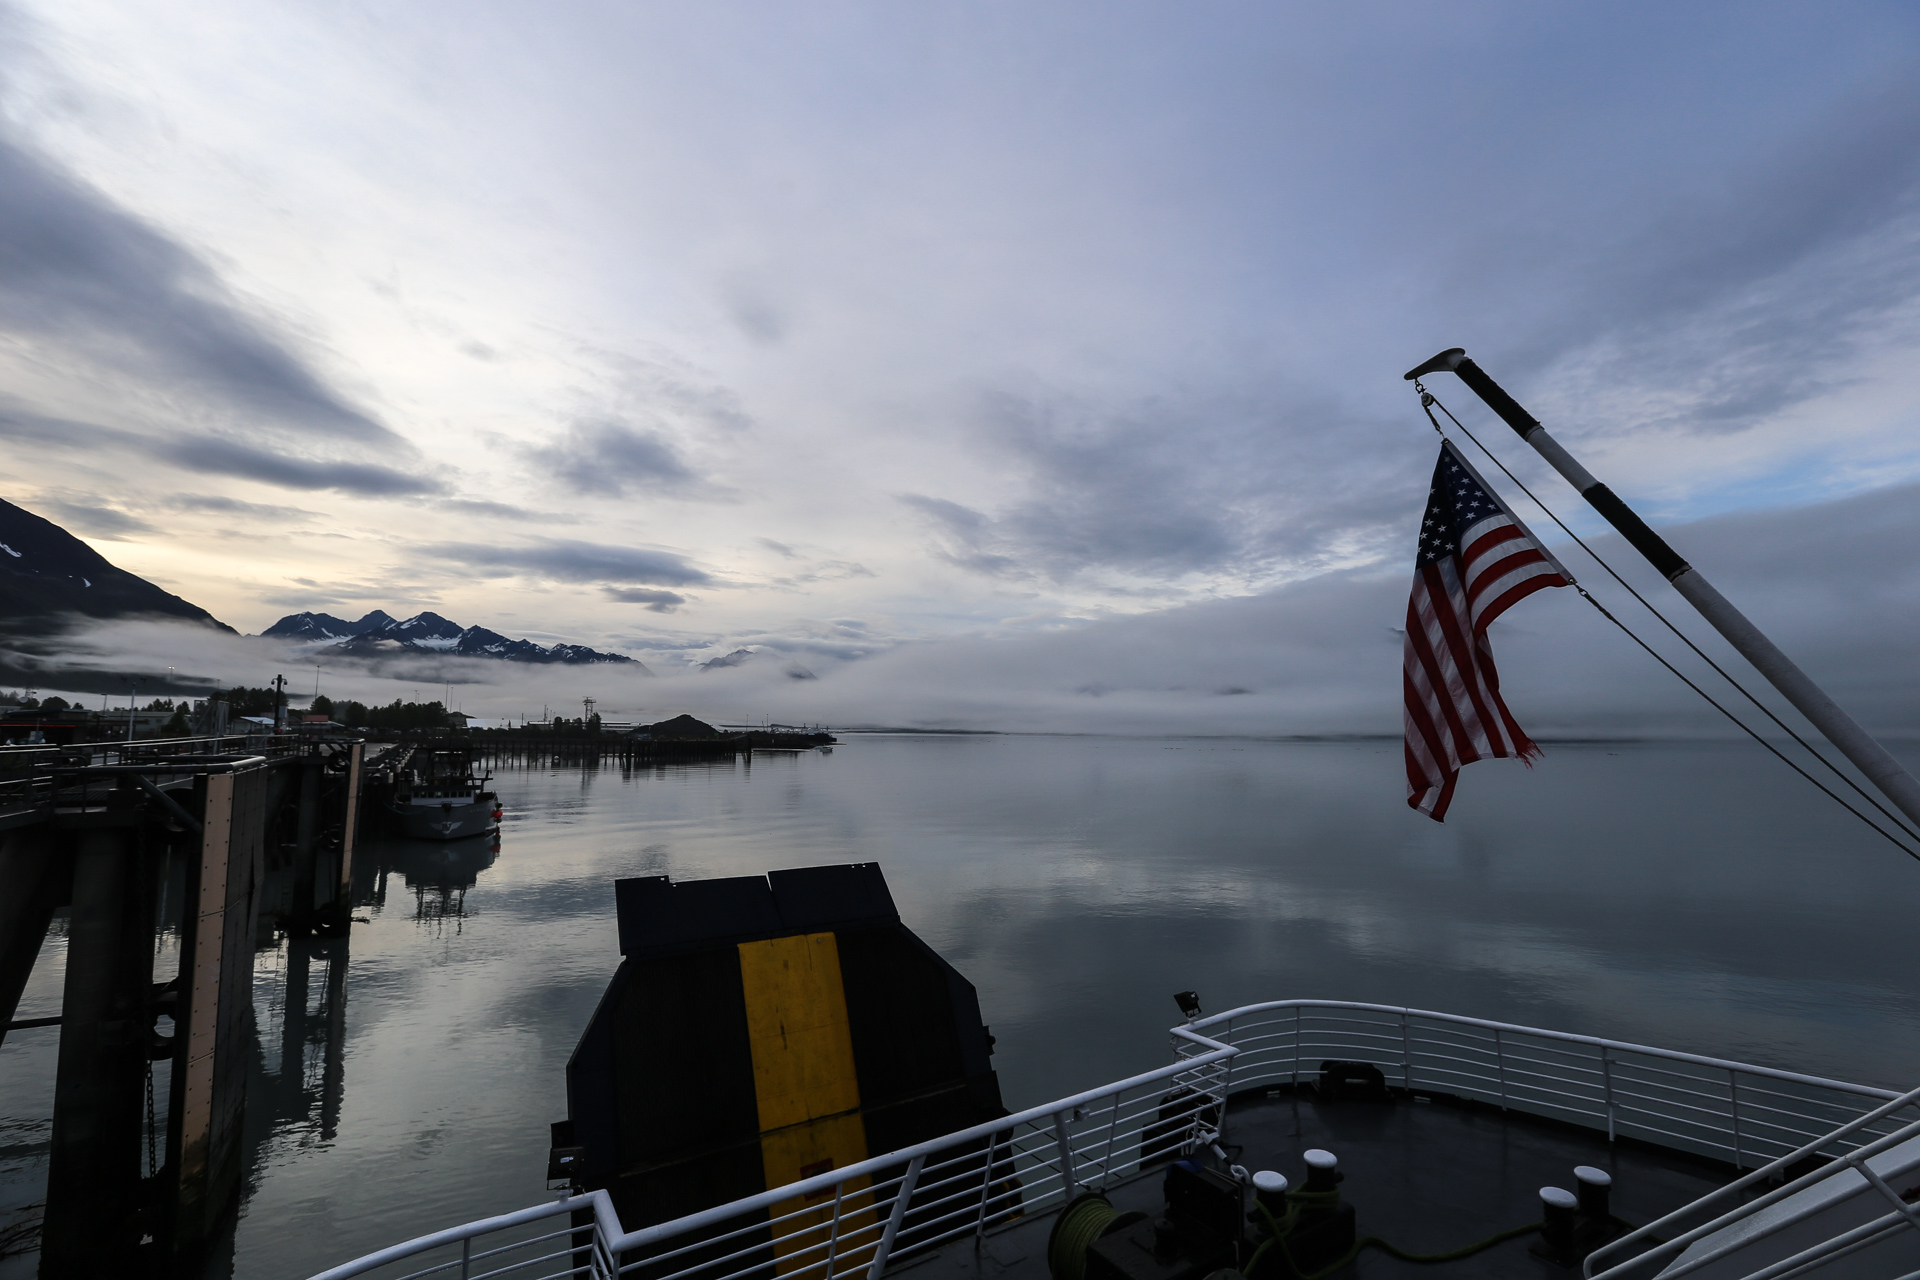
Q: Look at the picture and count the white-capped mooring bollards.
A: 4